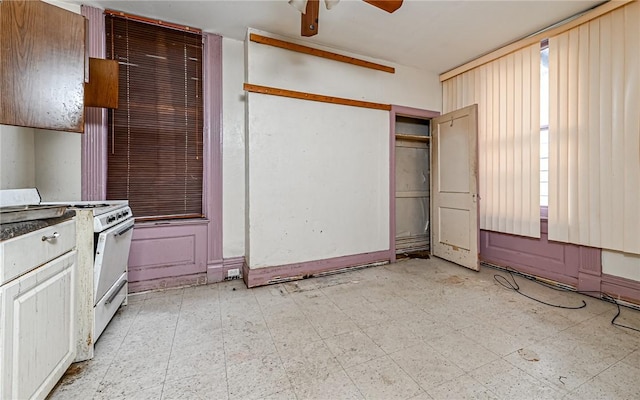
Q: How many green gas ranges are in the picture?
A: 0